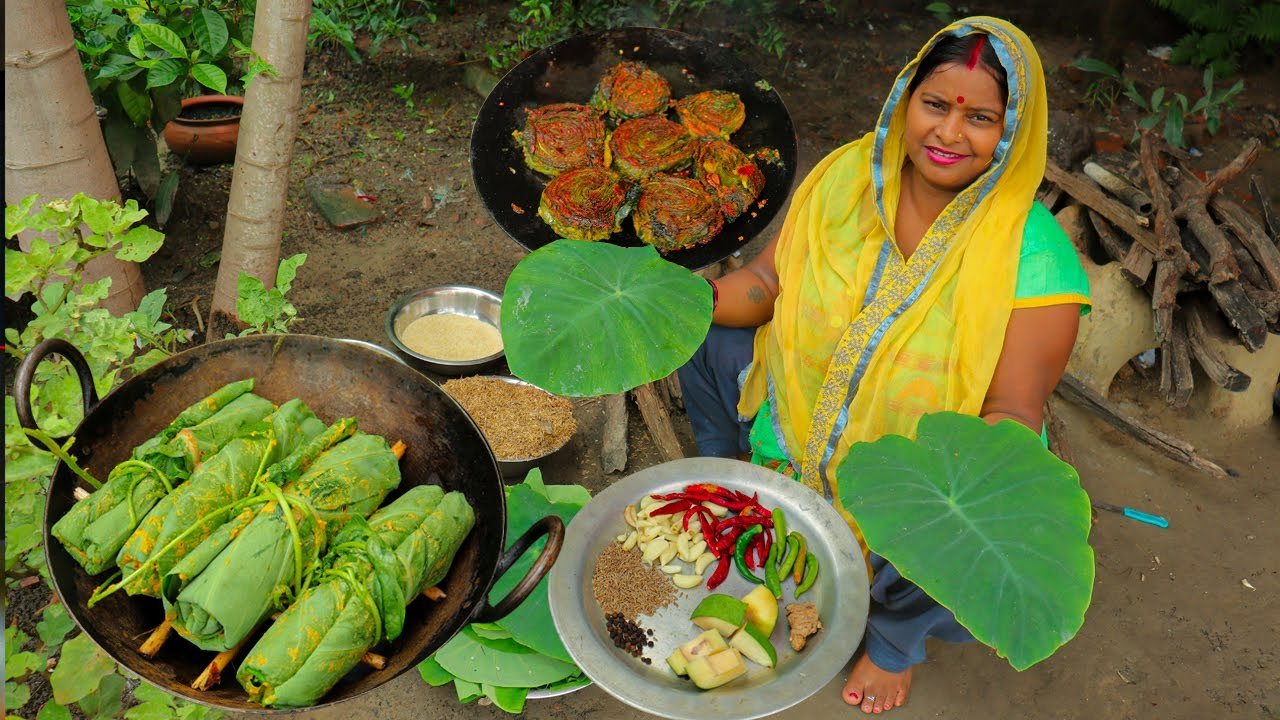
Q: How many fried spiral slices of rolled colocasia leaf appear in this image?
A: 7